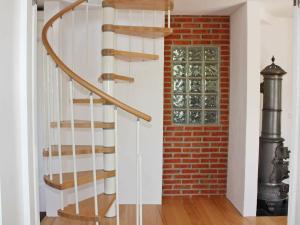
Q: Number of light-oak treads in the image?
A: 9